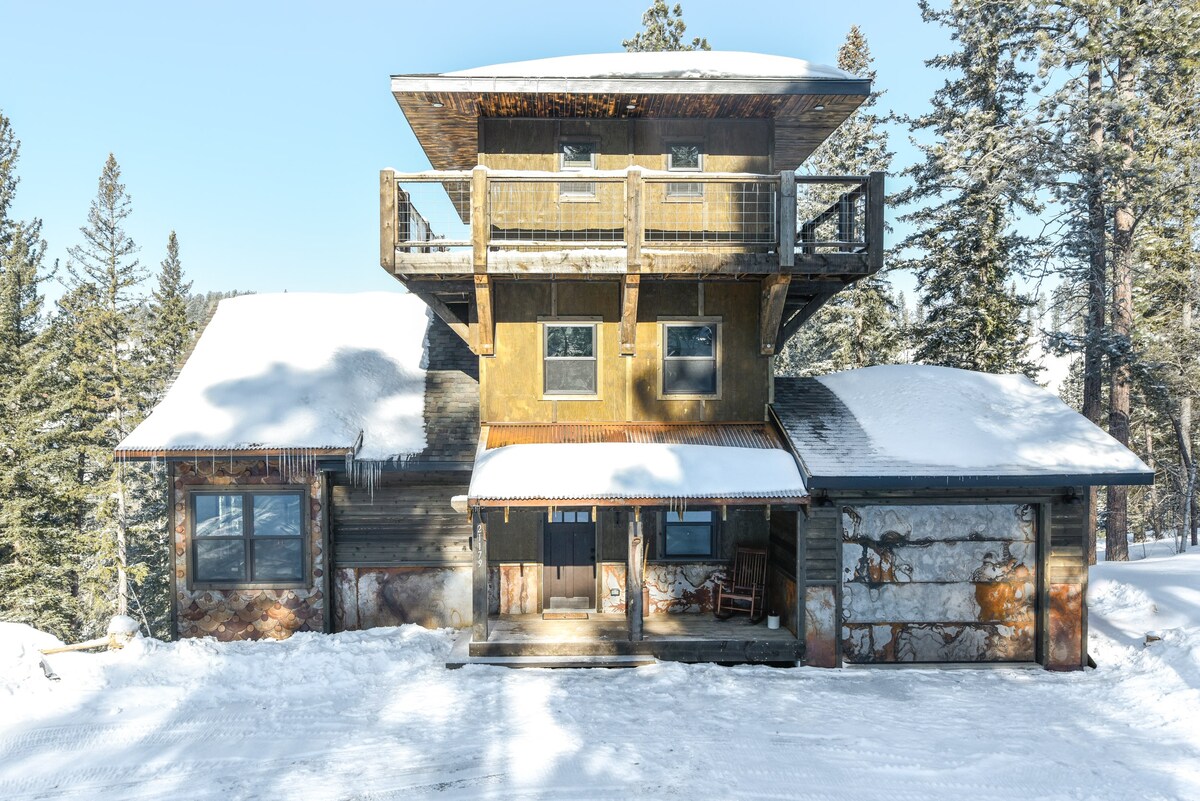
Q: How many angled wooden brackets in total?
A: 5